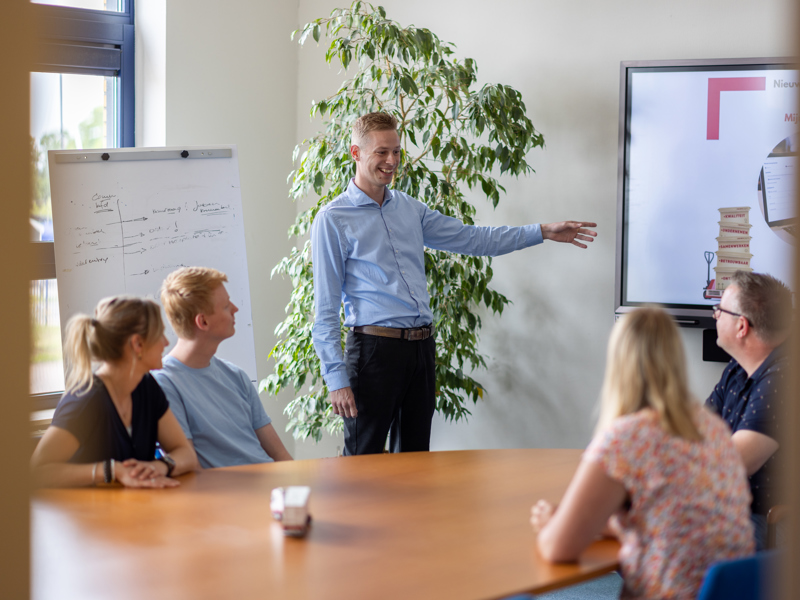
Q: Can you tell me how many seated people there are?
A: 4